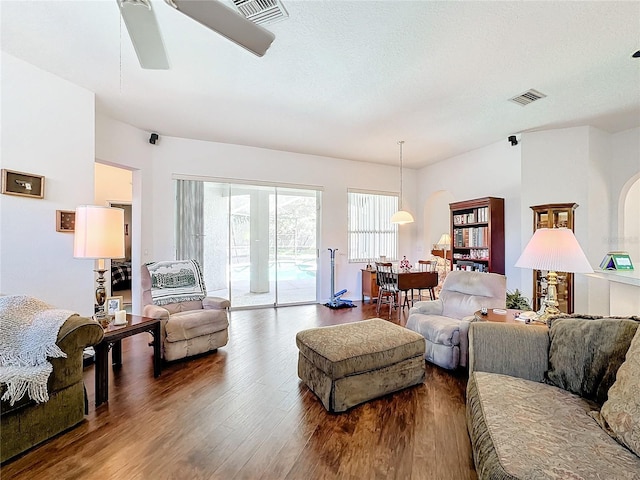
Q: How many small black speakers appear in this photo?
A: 2